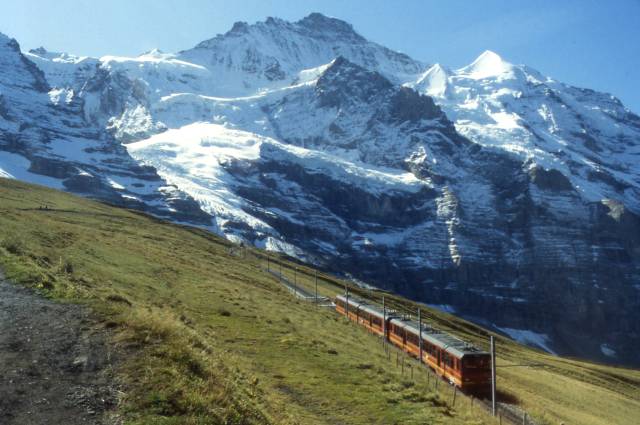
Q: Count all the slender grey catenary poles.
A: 8